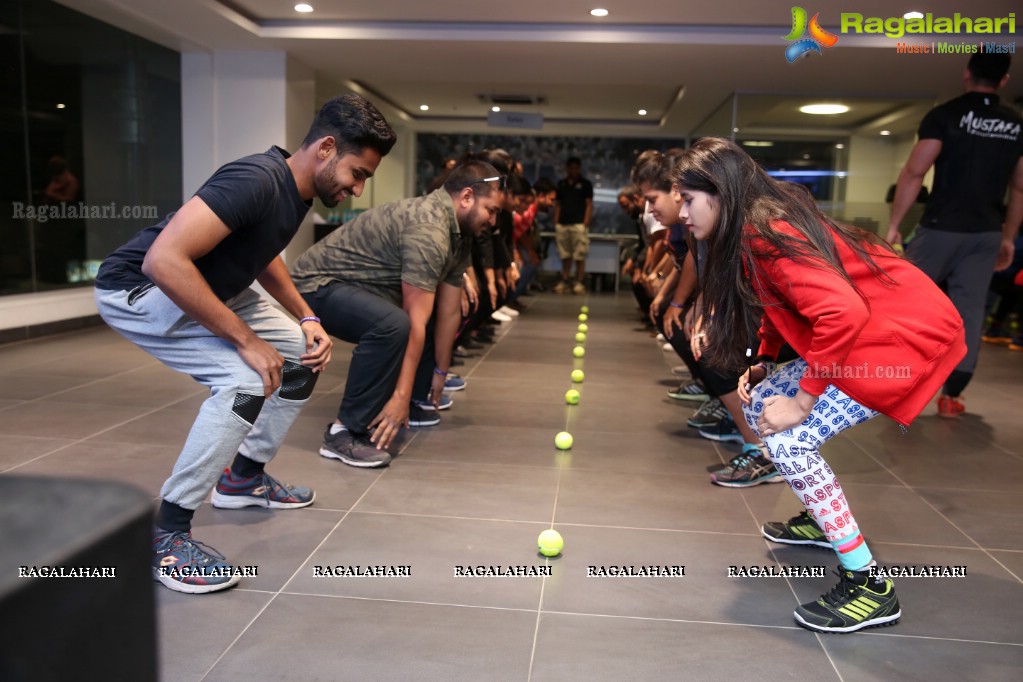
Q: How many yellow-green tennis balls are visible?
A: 9